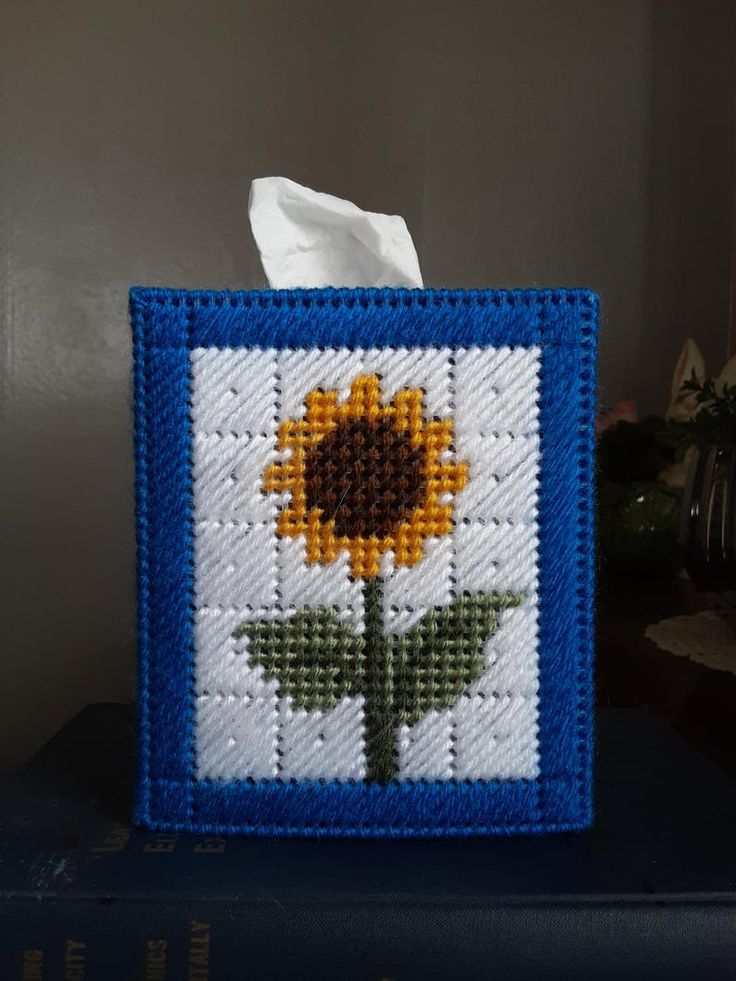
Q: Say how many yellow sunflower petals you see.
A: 12